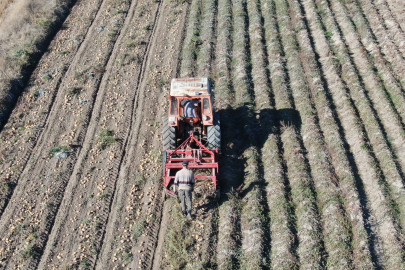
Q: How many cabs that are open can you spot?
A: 1